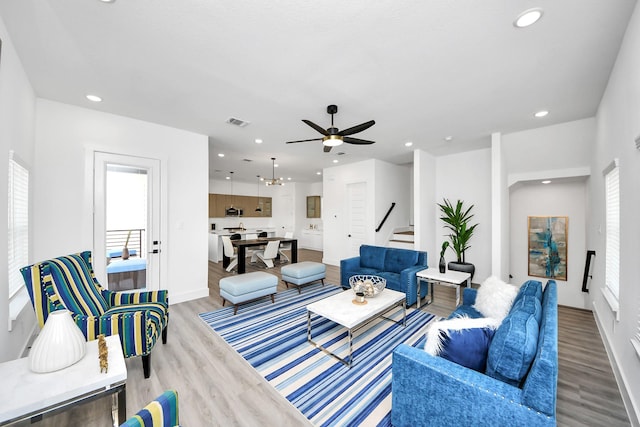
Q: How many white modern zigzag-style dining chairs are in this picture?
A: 4